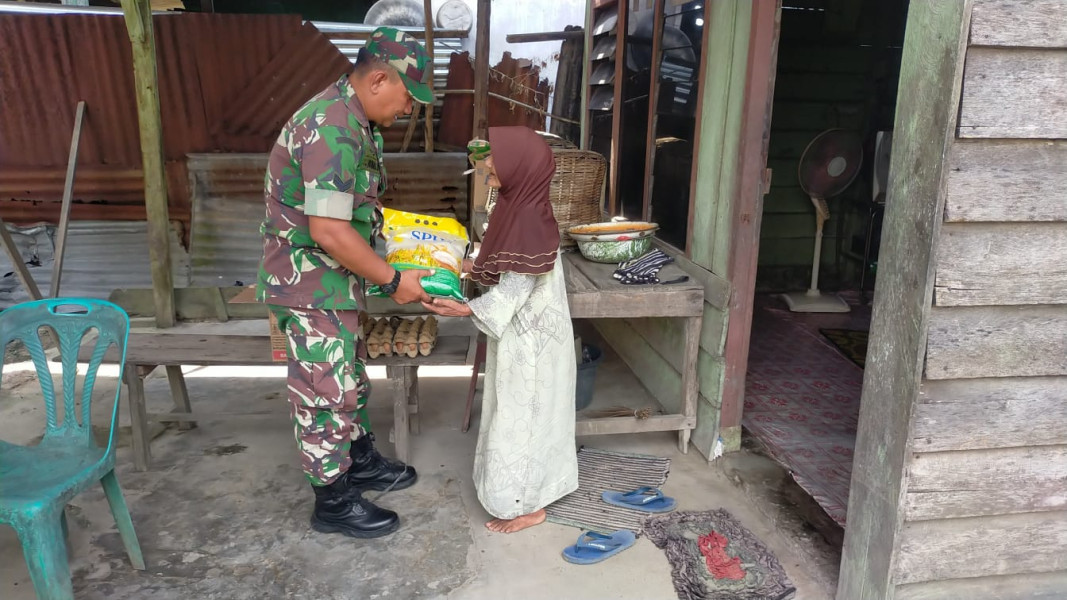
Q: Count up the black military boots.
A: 2